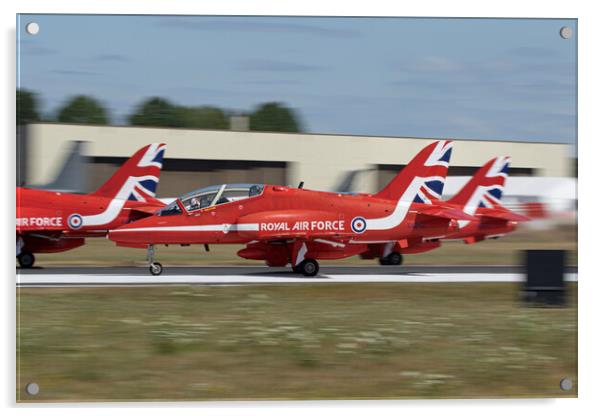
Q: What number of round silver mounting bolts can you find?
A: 4